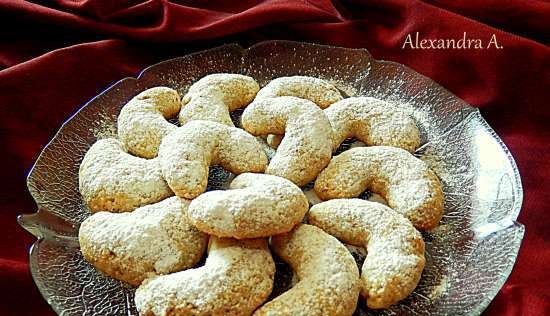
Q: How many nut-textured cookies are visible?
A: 13